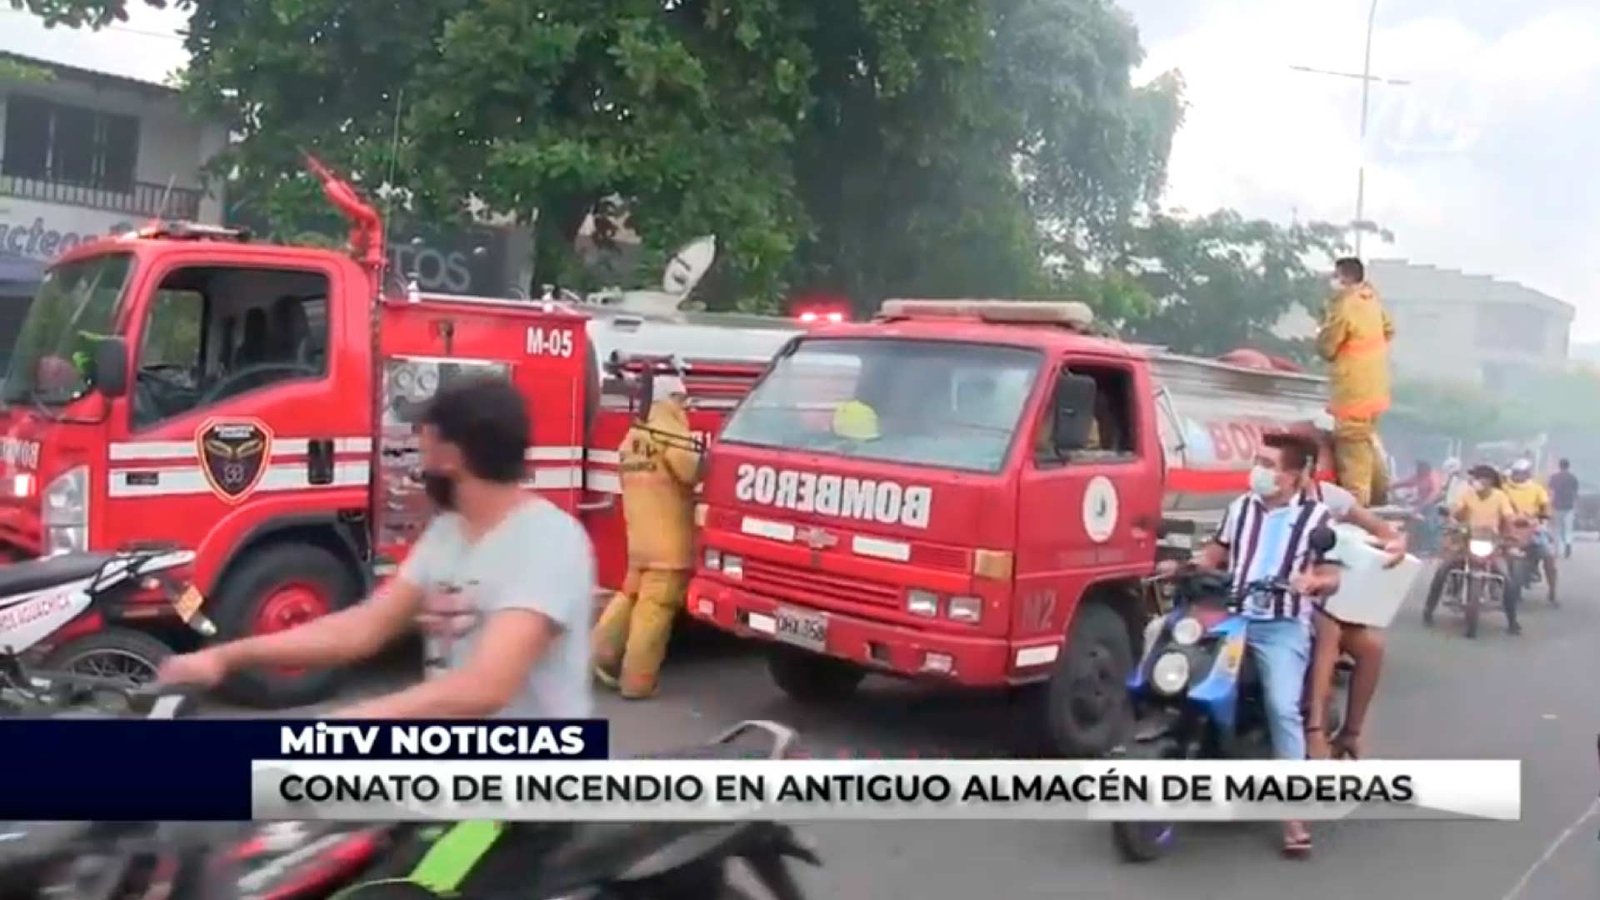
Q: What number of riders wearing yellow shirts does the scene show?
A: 2